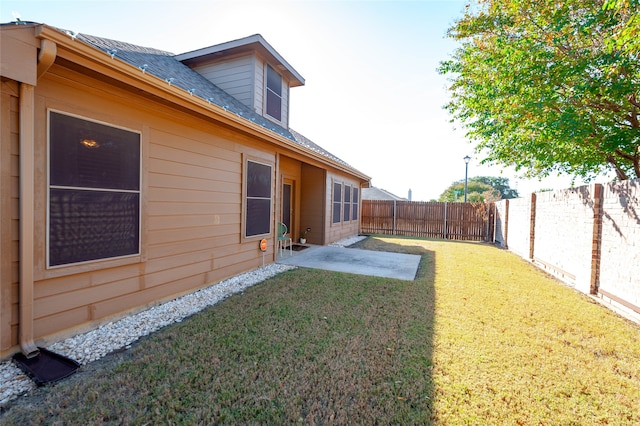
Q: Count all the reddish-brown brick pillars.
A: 3